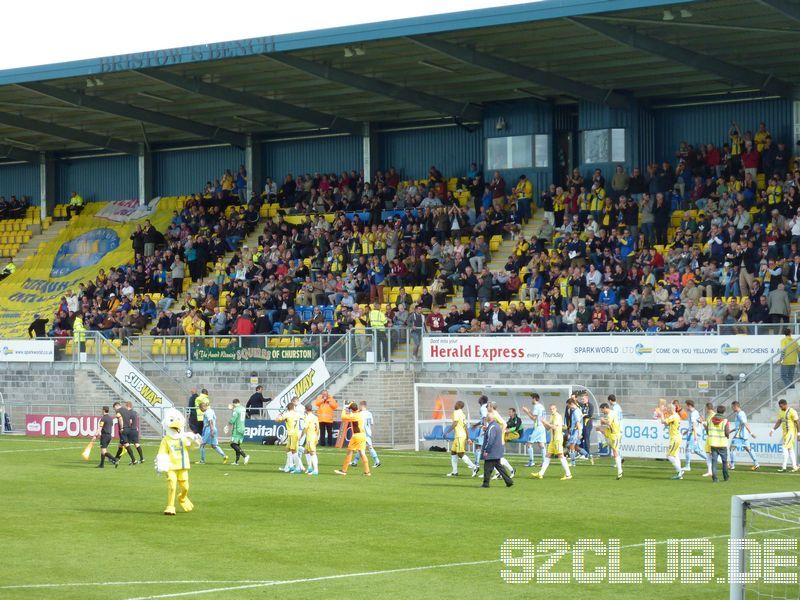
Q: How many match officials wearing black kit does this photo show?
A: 3